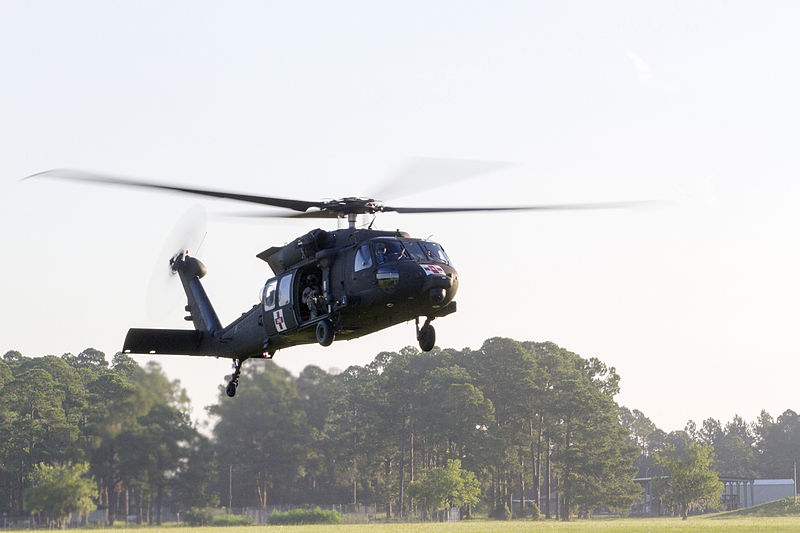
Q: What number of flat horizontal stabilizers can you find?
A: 1